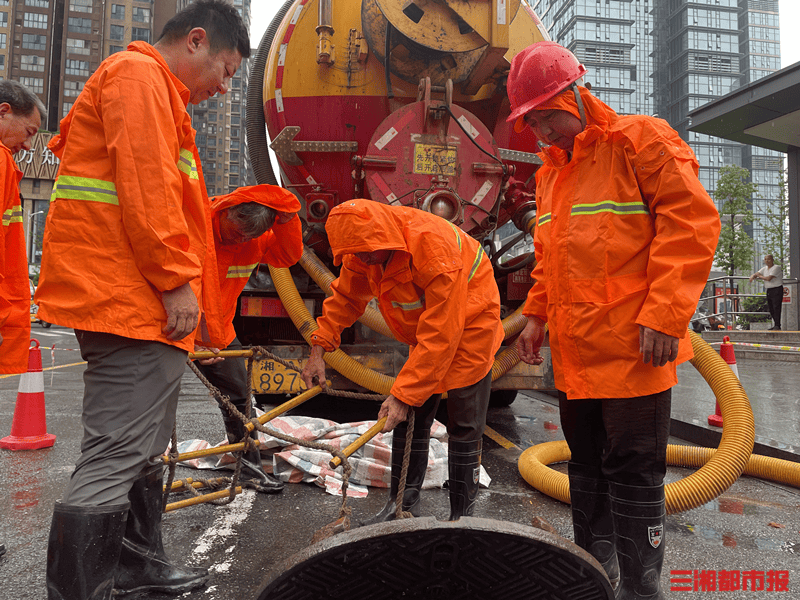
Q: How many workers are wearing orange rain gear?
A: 5